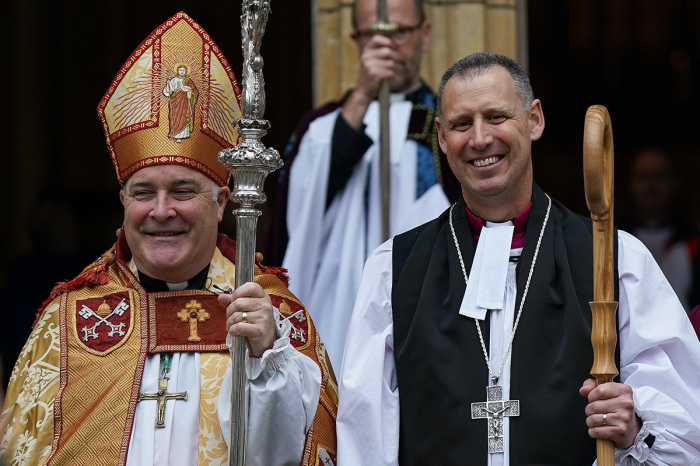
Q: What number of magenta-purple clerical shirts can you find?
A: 1